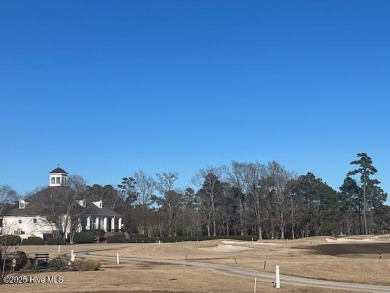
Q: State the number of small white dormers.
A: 3